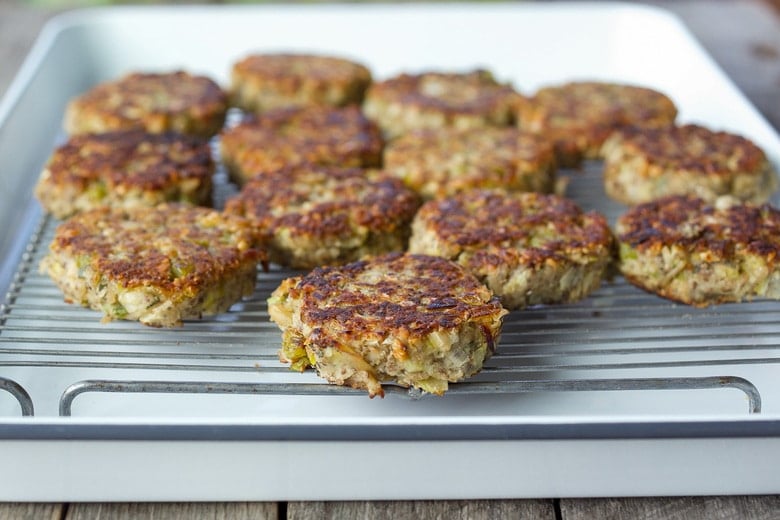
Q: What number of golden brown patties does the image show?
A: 13